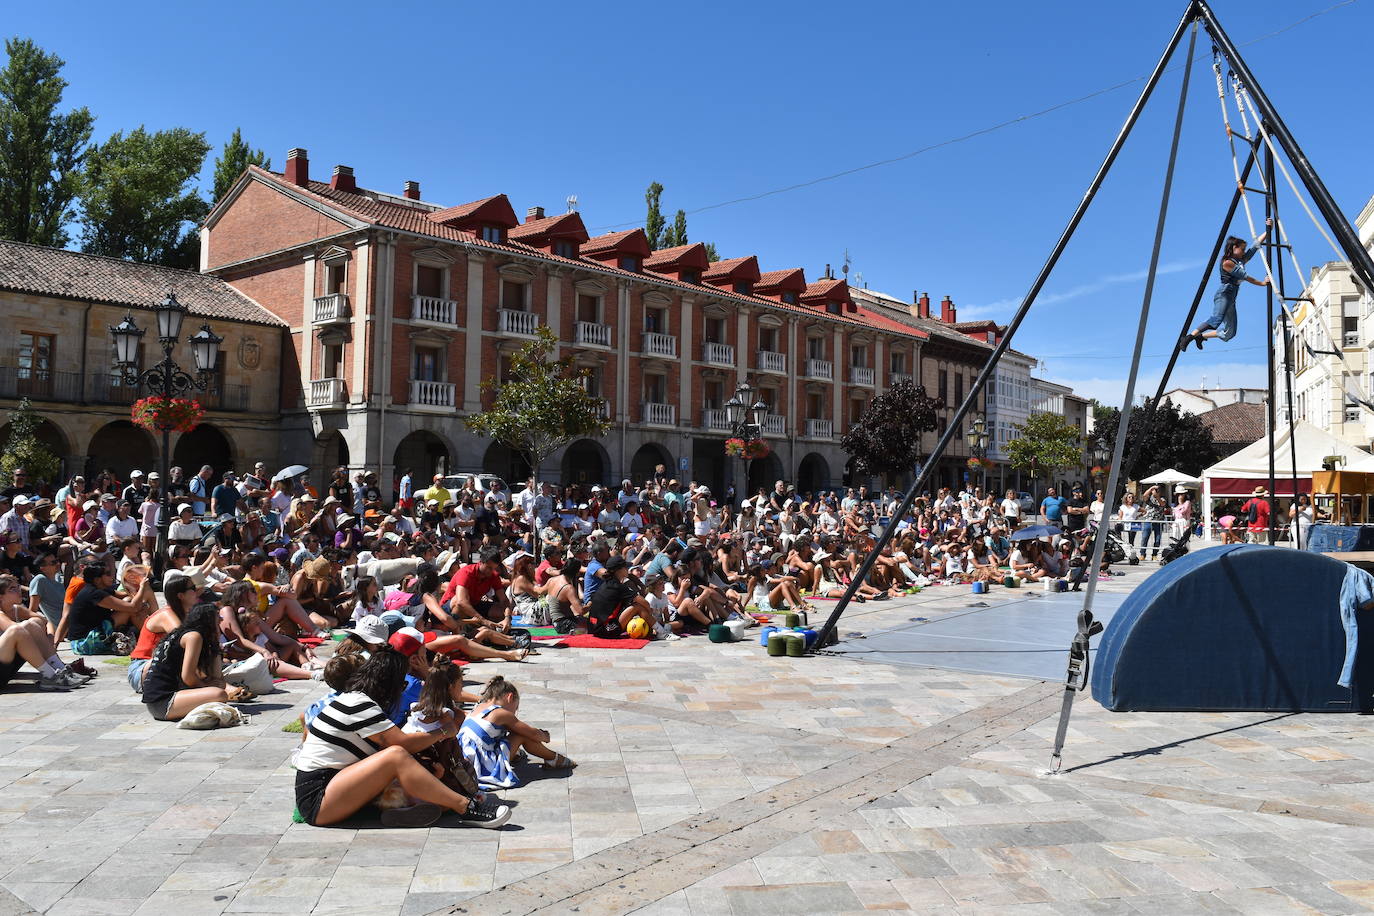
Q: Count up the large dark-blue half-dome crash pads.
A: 1